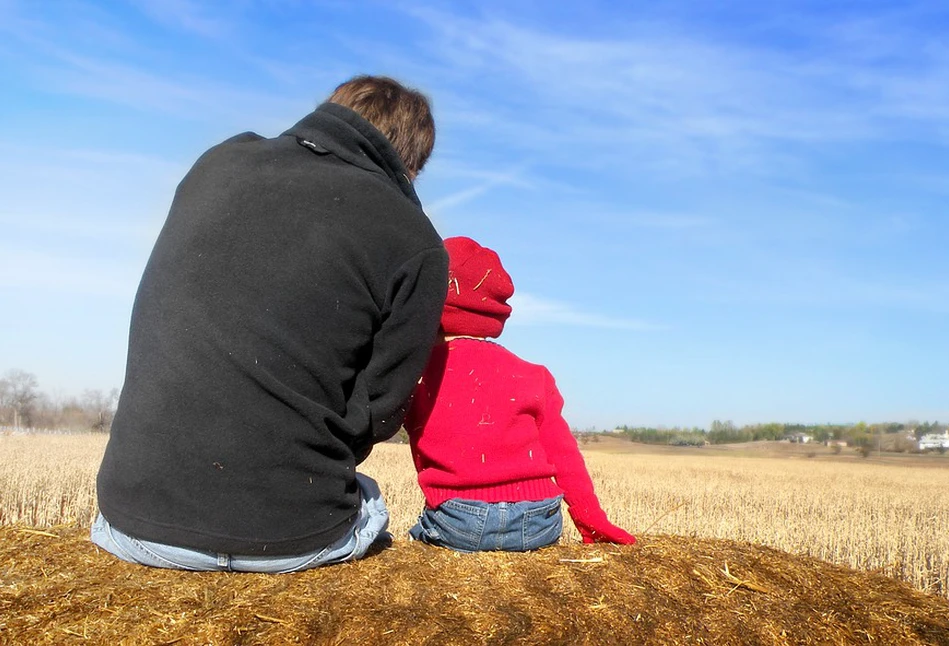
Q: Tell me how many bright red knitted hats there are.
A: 1